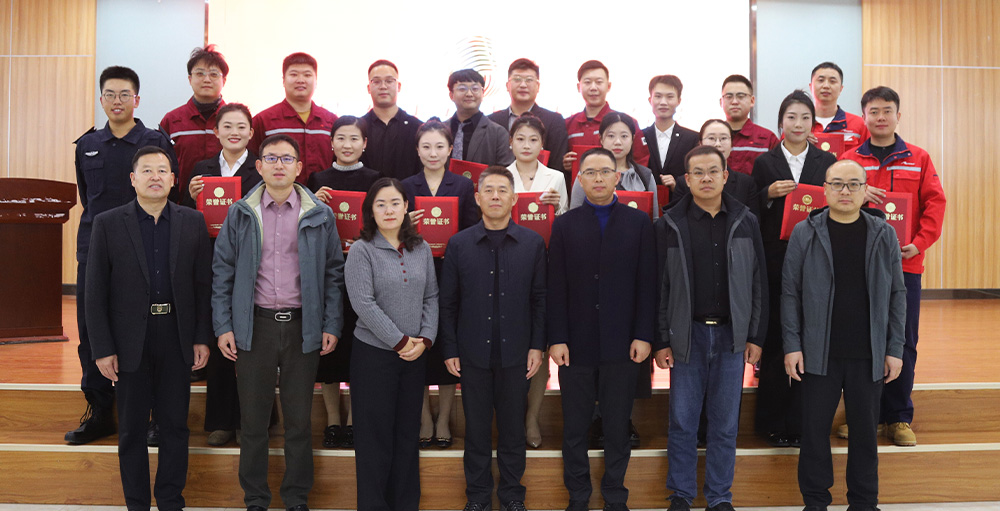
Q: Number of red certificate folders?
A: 12